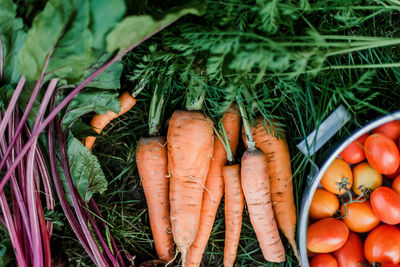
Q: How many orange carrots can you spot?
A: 7